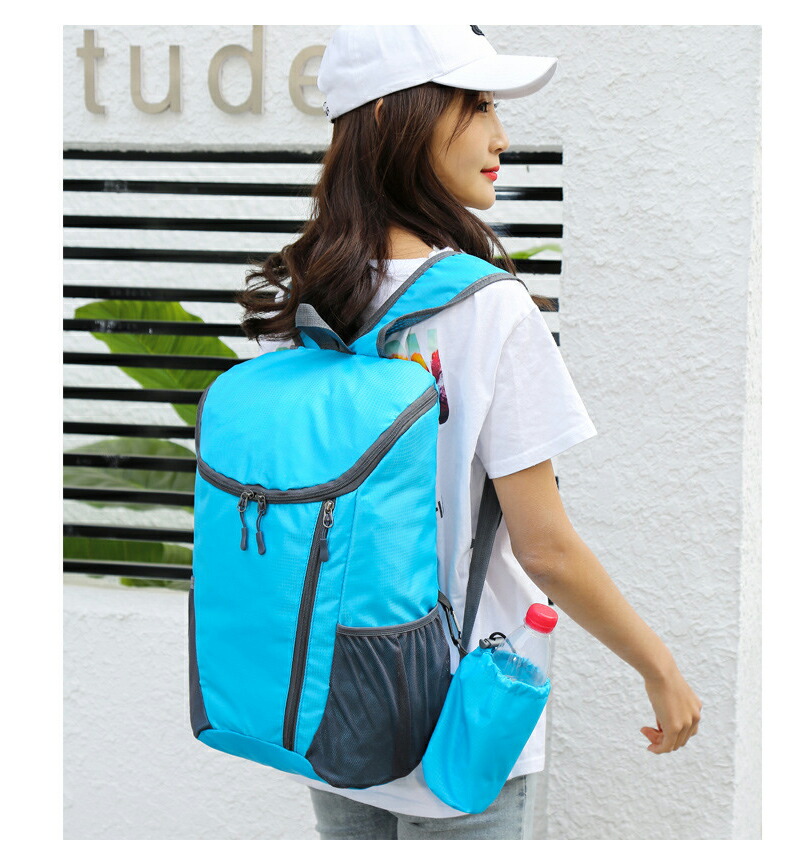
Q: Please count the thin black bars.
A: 13